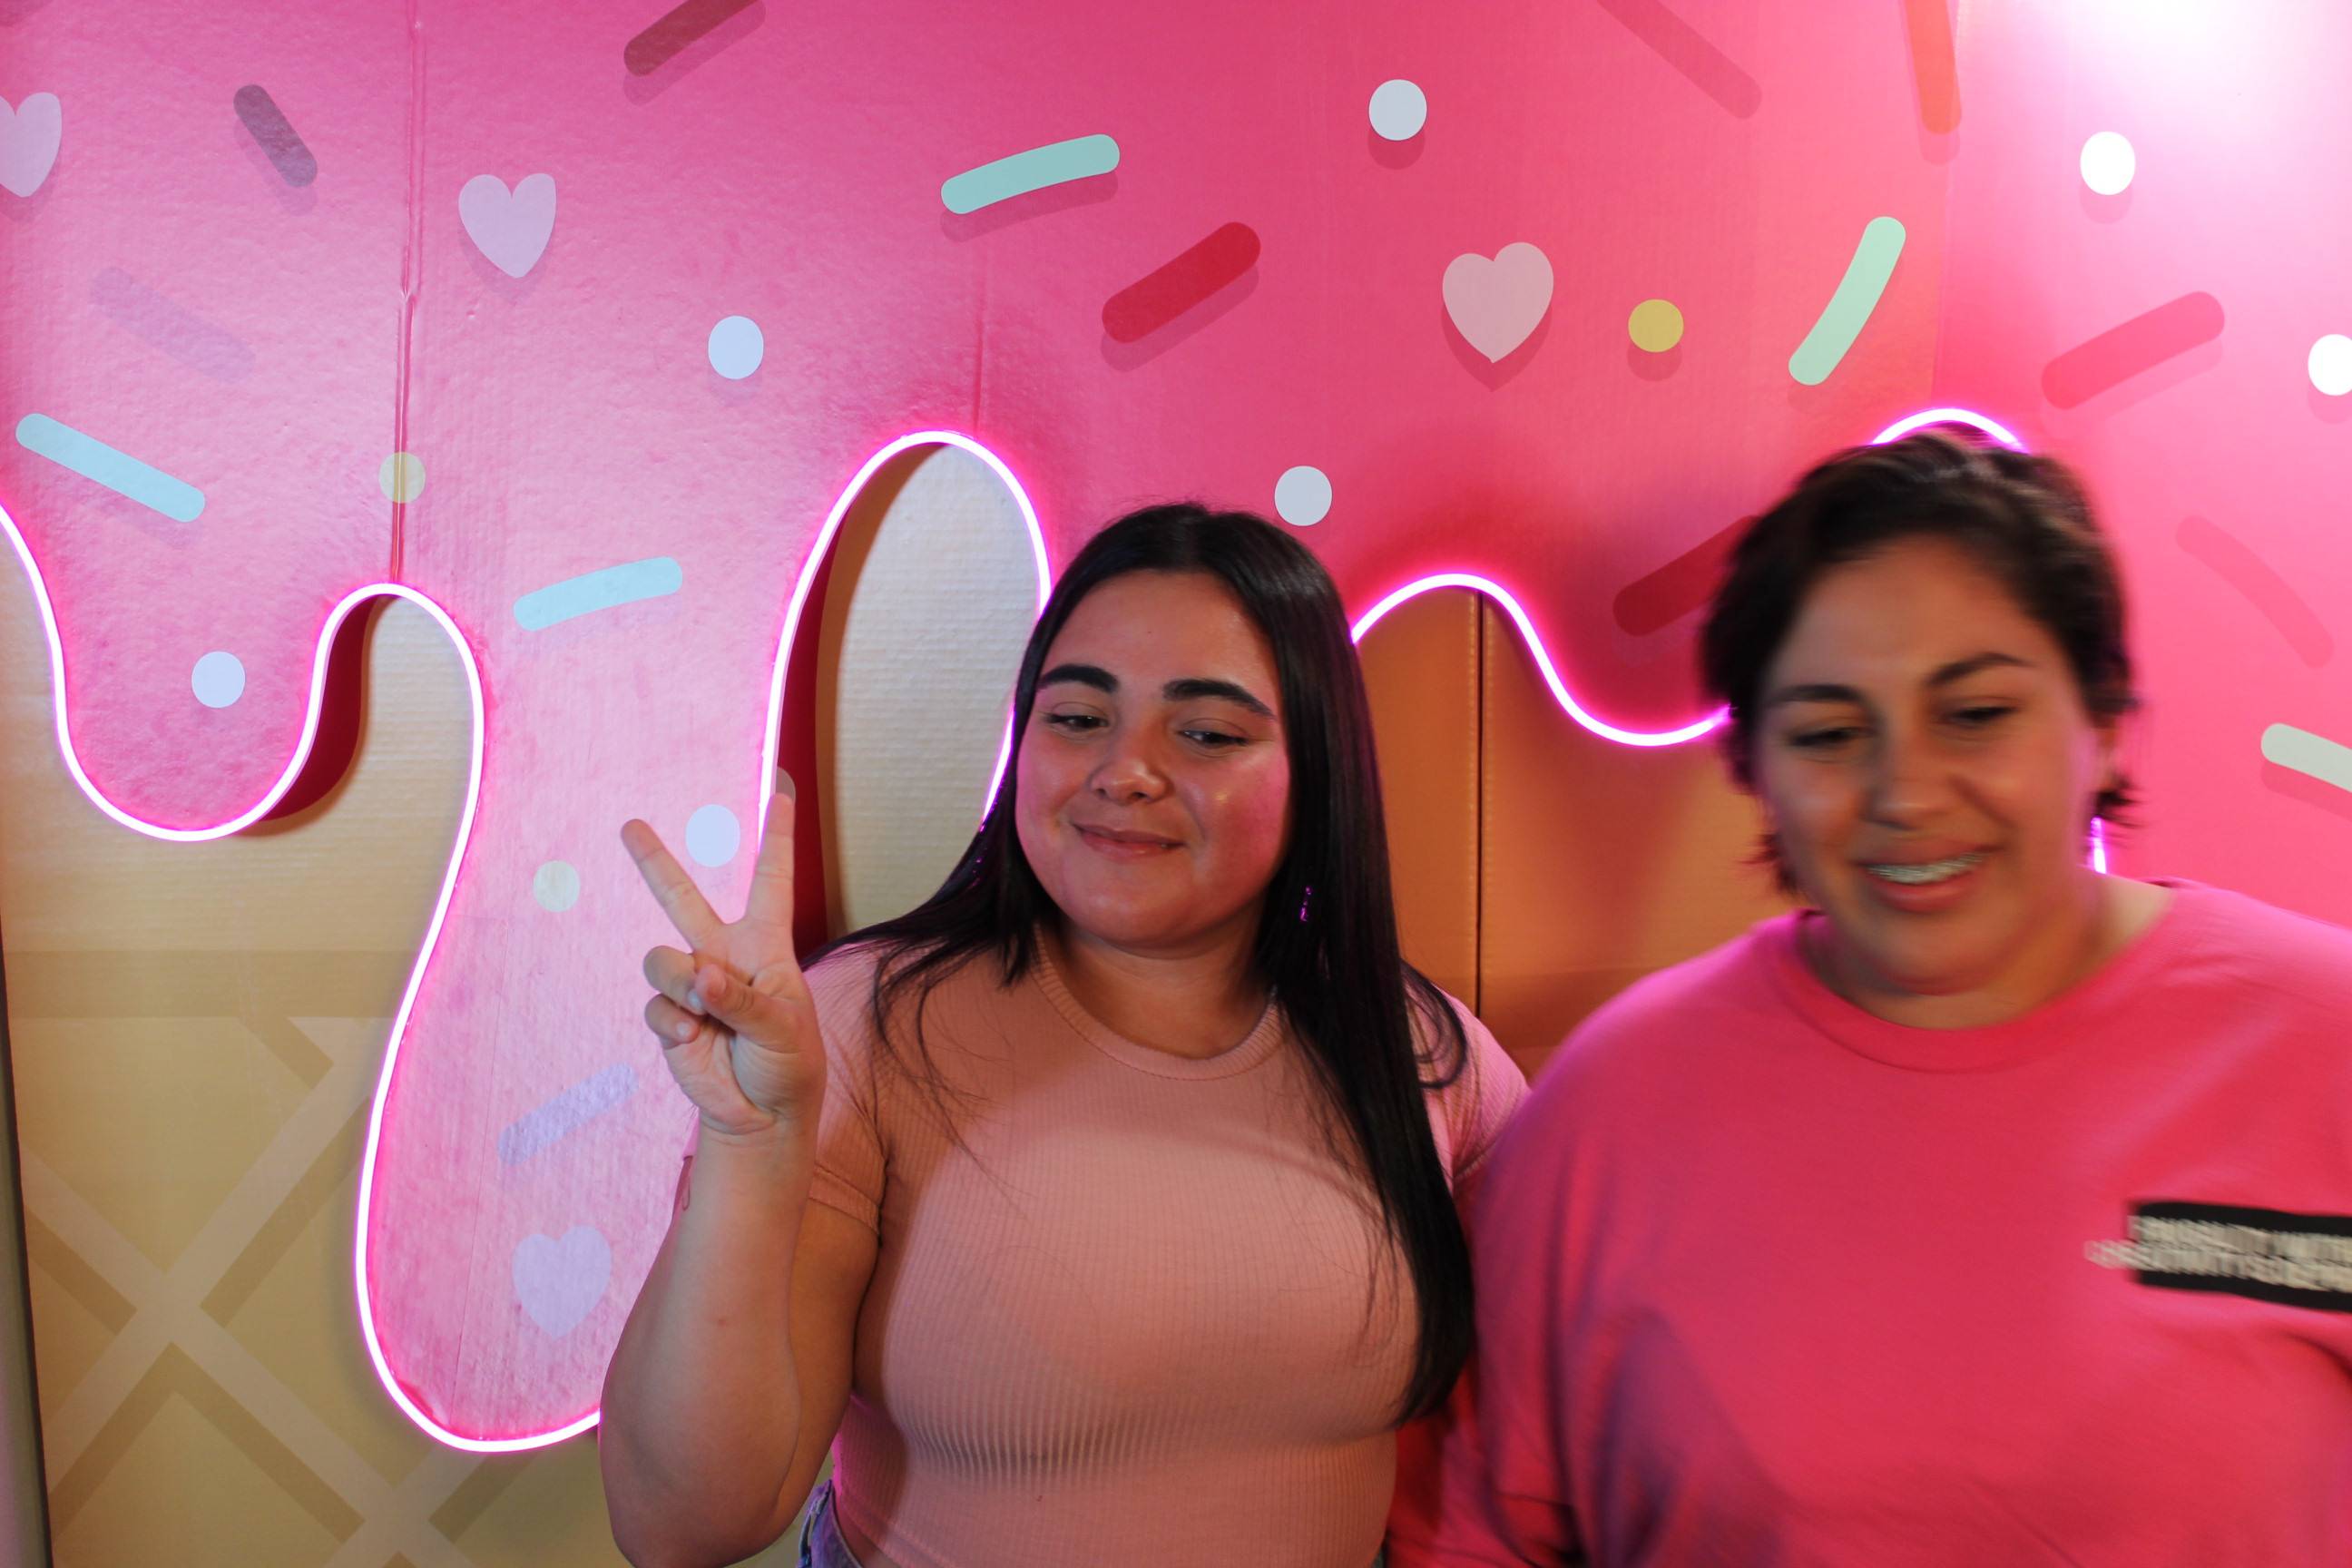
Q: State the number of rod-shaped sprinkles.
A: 15